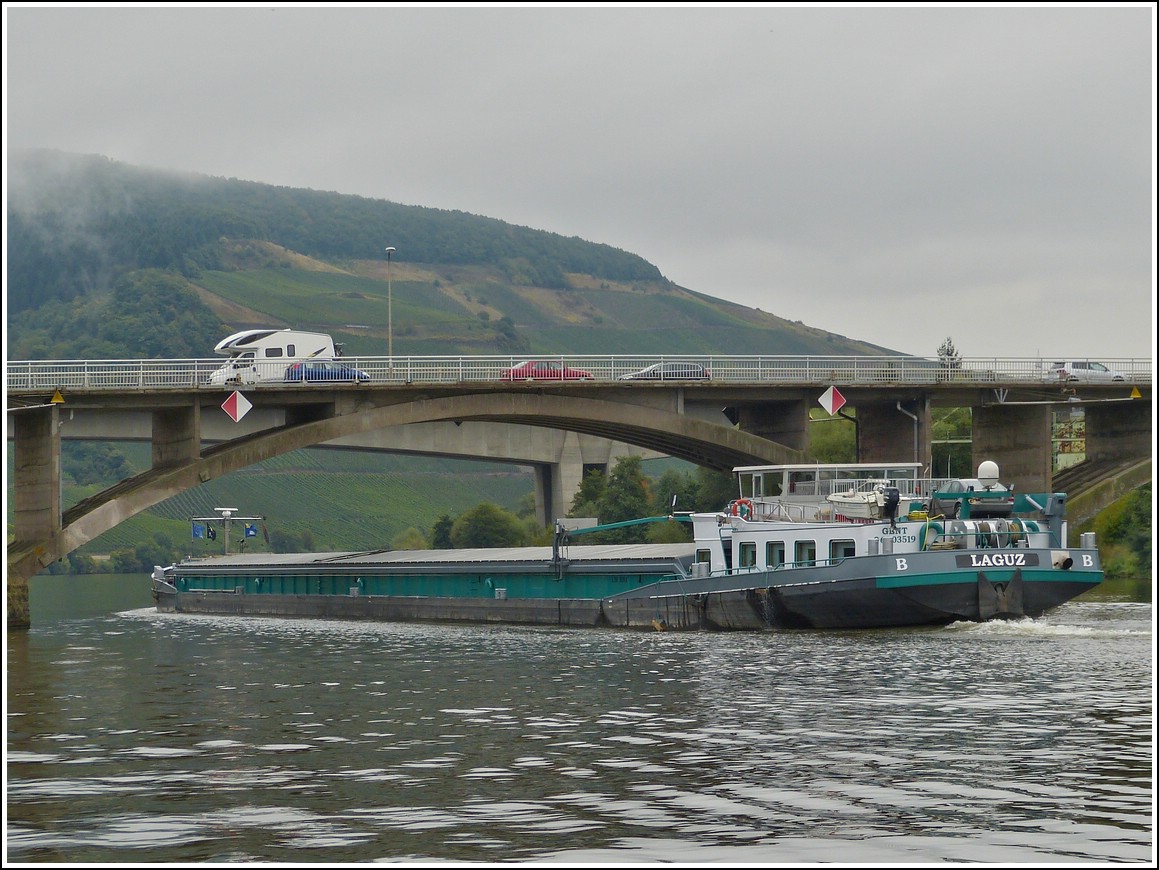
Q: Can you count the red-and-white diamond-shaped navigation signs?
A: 2